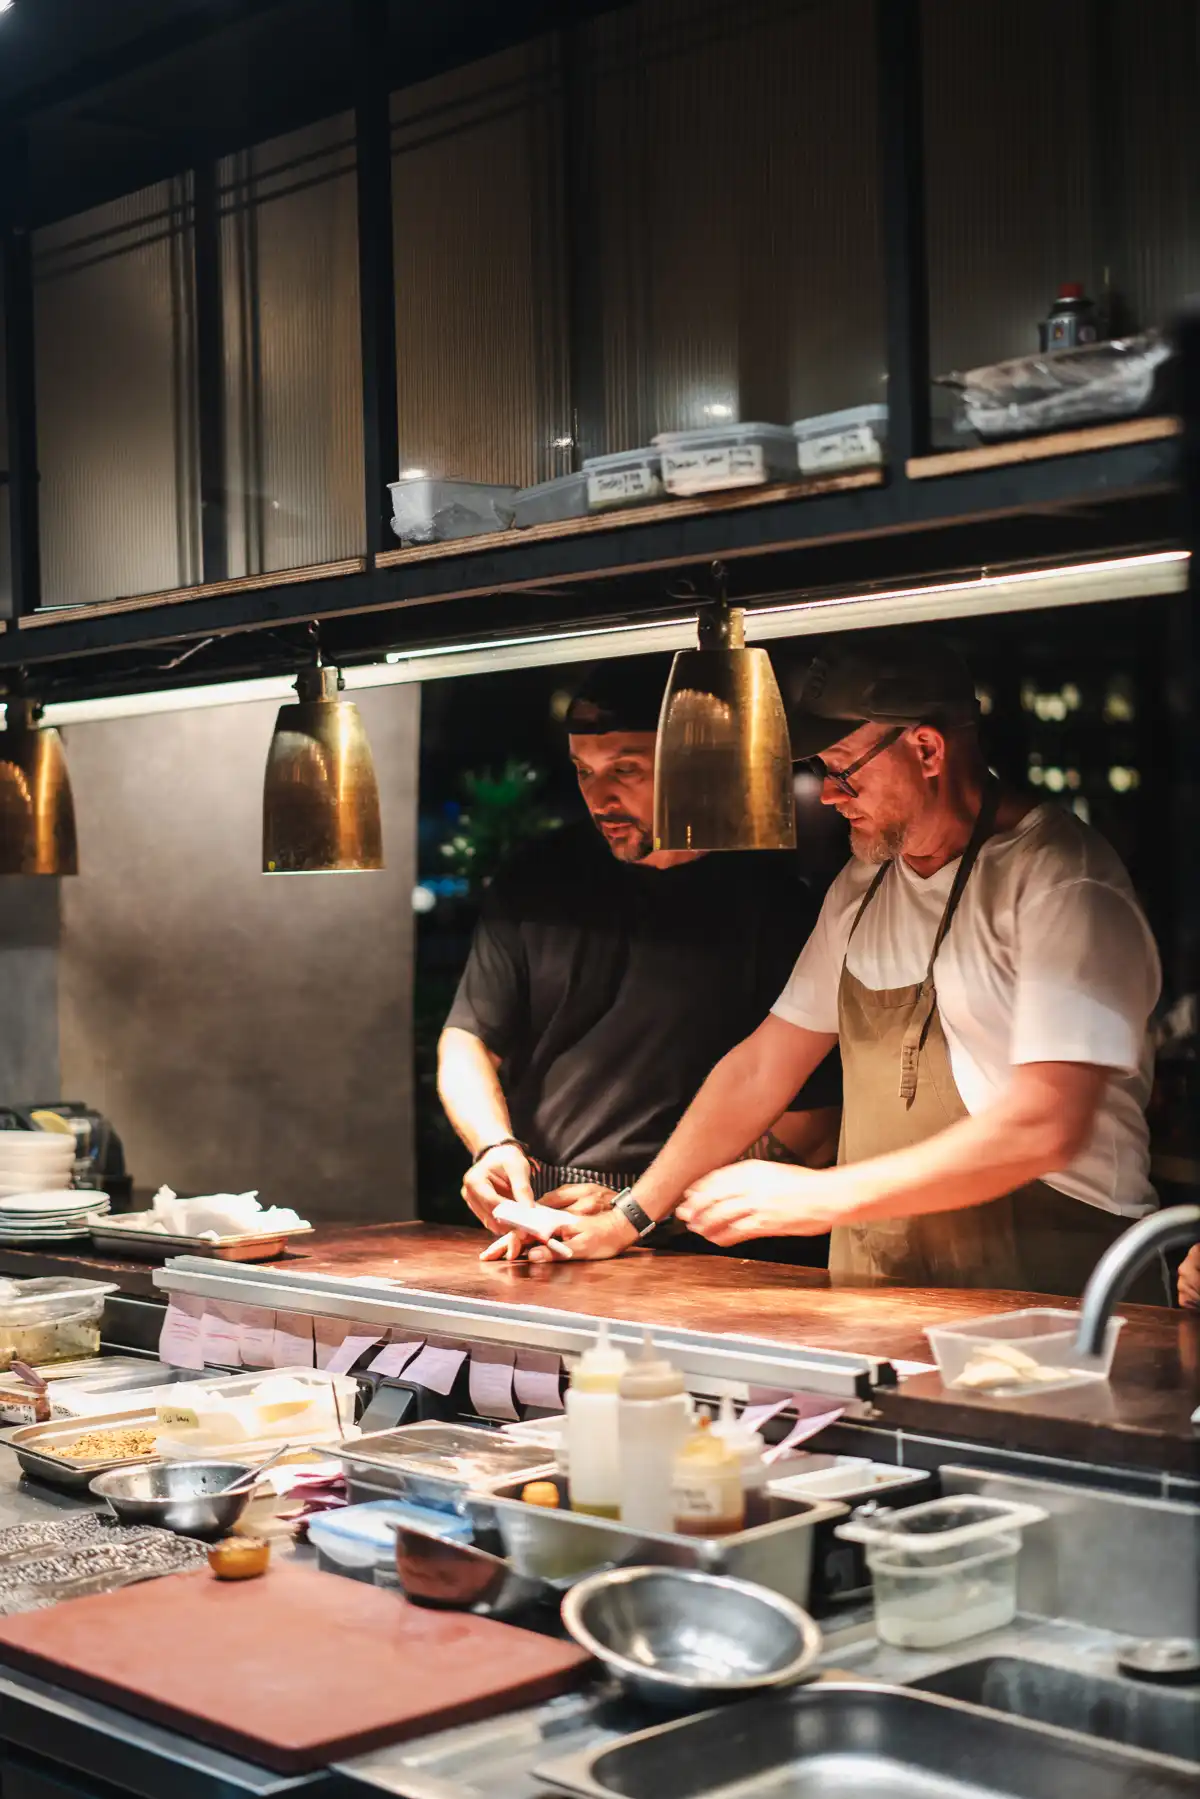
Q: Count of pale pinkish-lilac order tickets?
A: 12